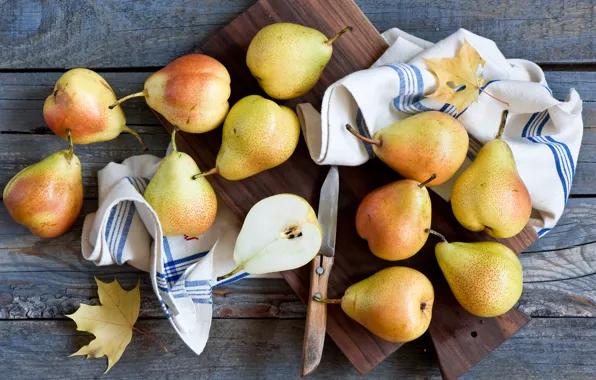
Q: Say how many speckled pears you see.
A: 11